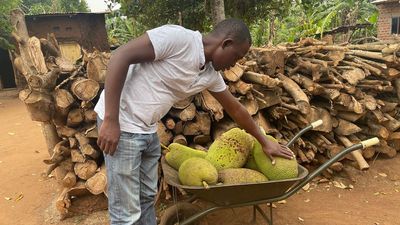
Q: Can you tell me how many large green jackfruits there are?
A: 5